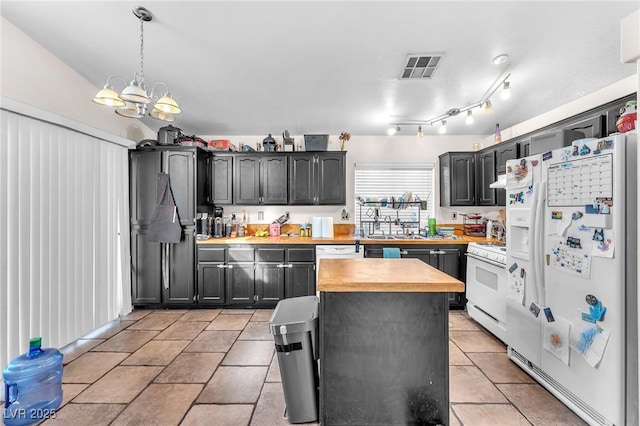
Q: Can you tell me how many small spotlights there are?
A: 6